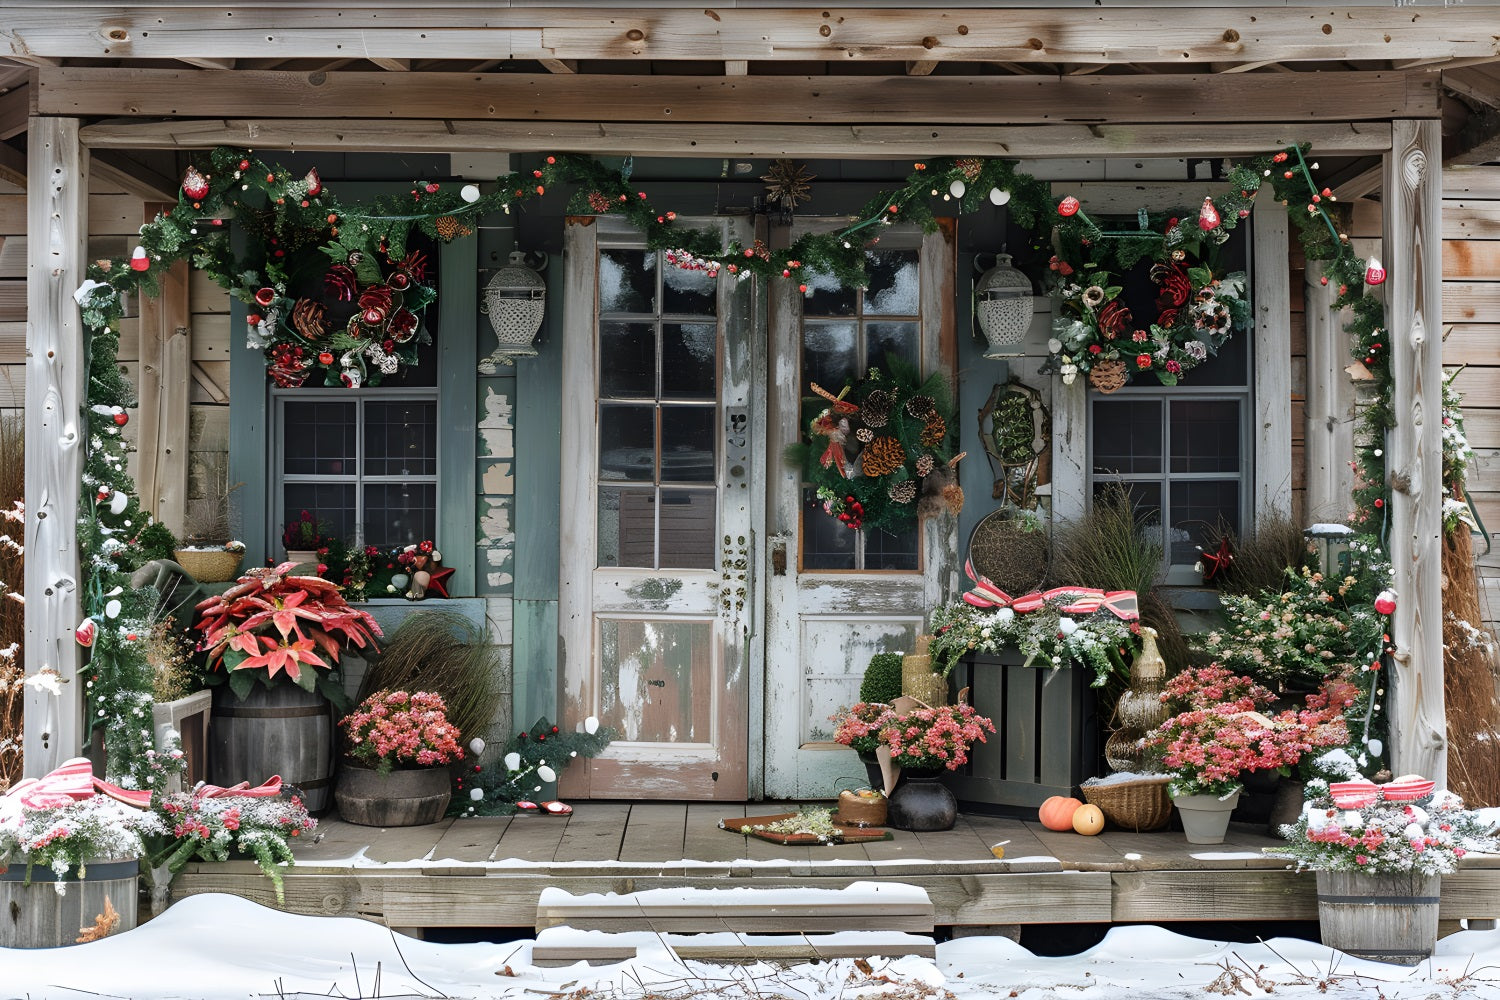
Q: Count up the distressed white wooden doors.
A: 2